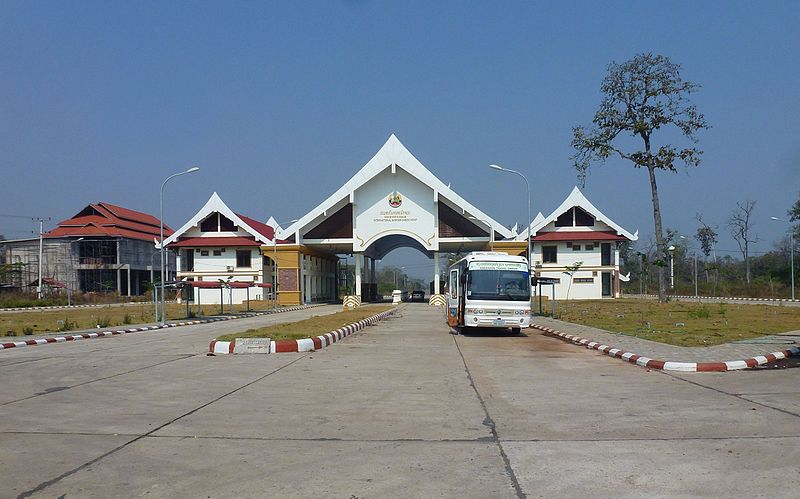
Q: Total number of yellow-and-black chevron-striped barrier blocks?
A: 2